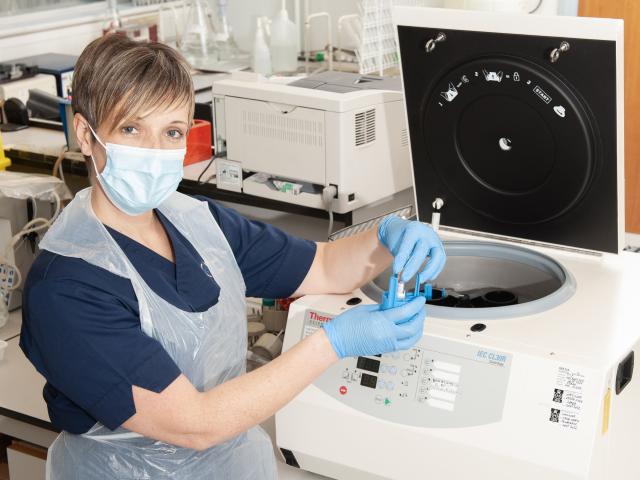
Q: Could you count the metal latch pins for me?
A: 2